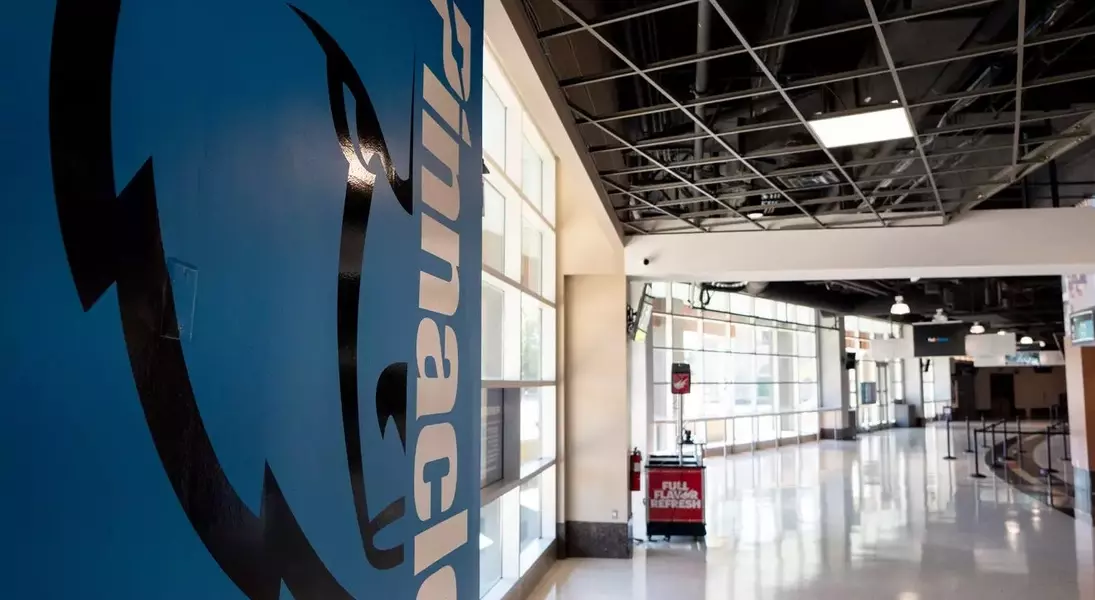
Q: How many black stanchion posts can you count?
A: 9